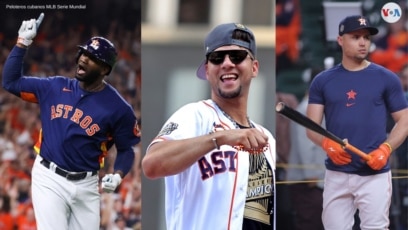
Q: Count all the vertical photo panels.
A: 3